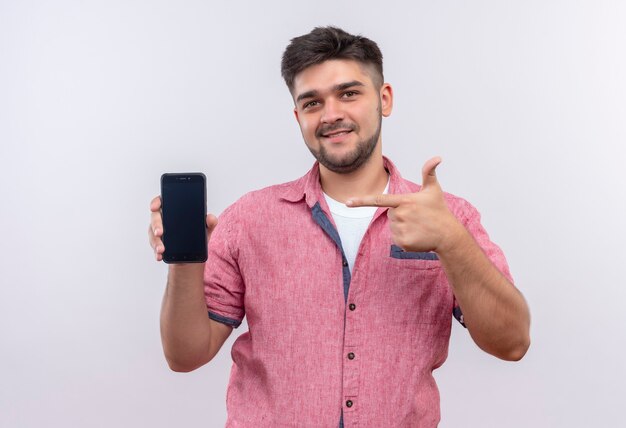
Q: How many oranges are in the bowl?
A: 0